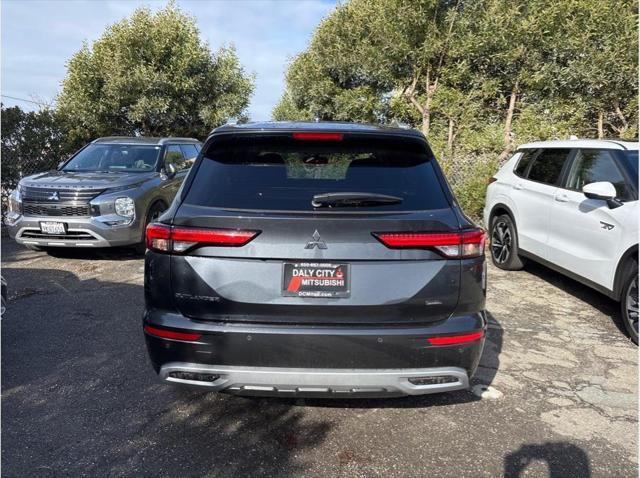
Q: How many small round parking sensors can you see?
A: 4